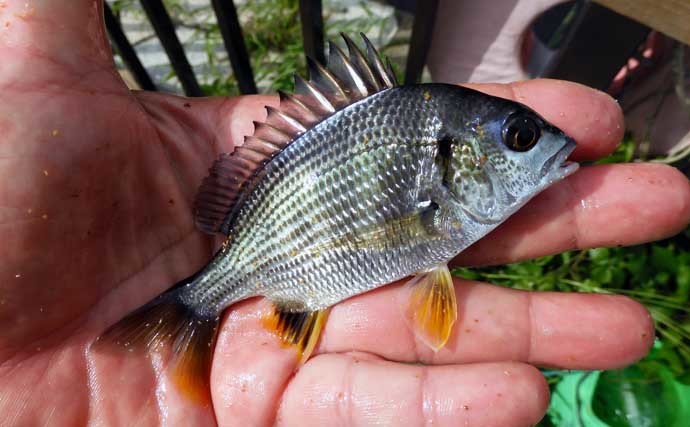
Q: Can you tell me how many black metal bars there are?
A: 5